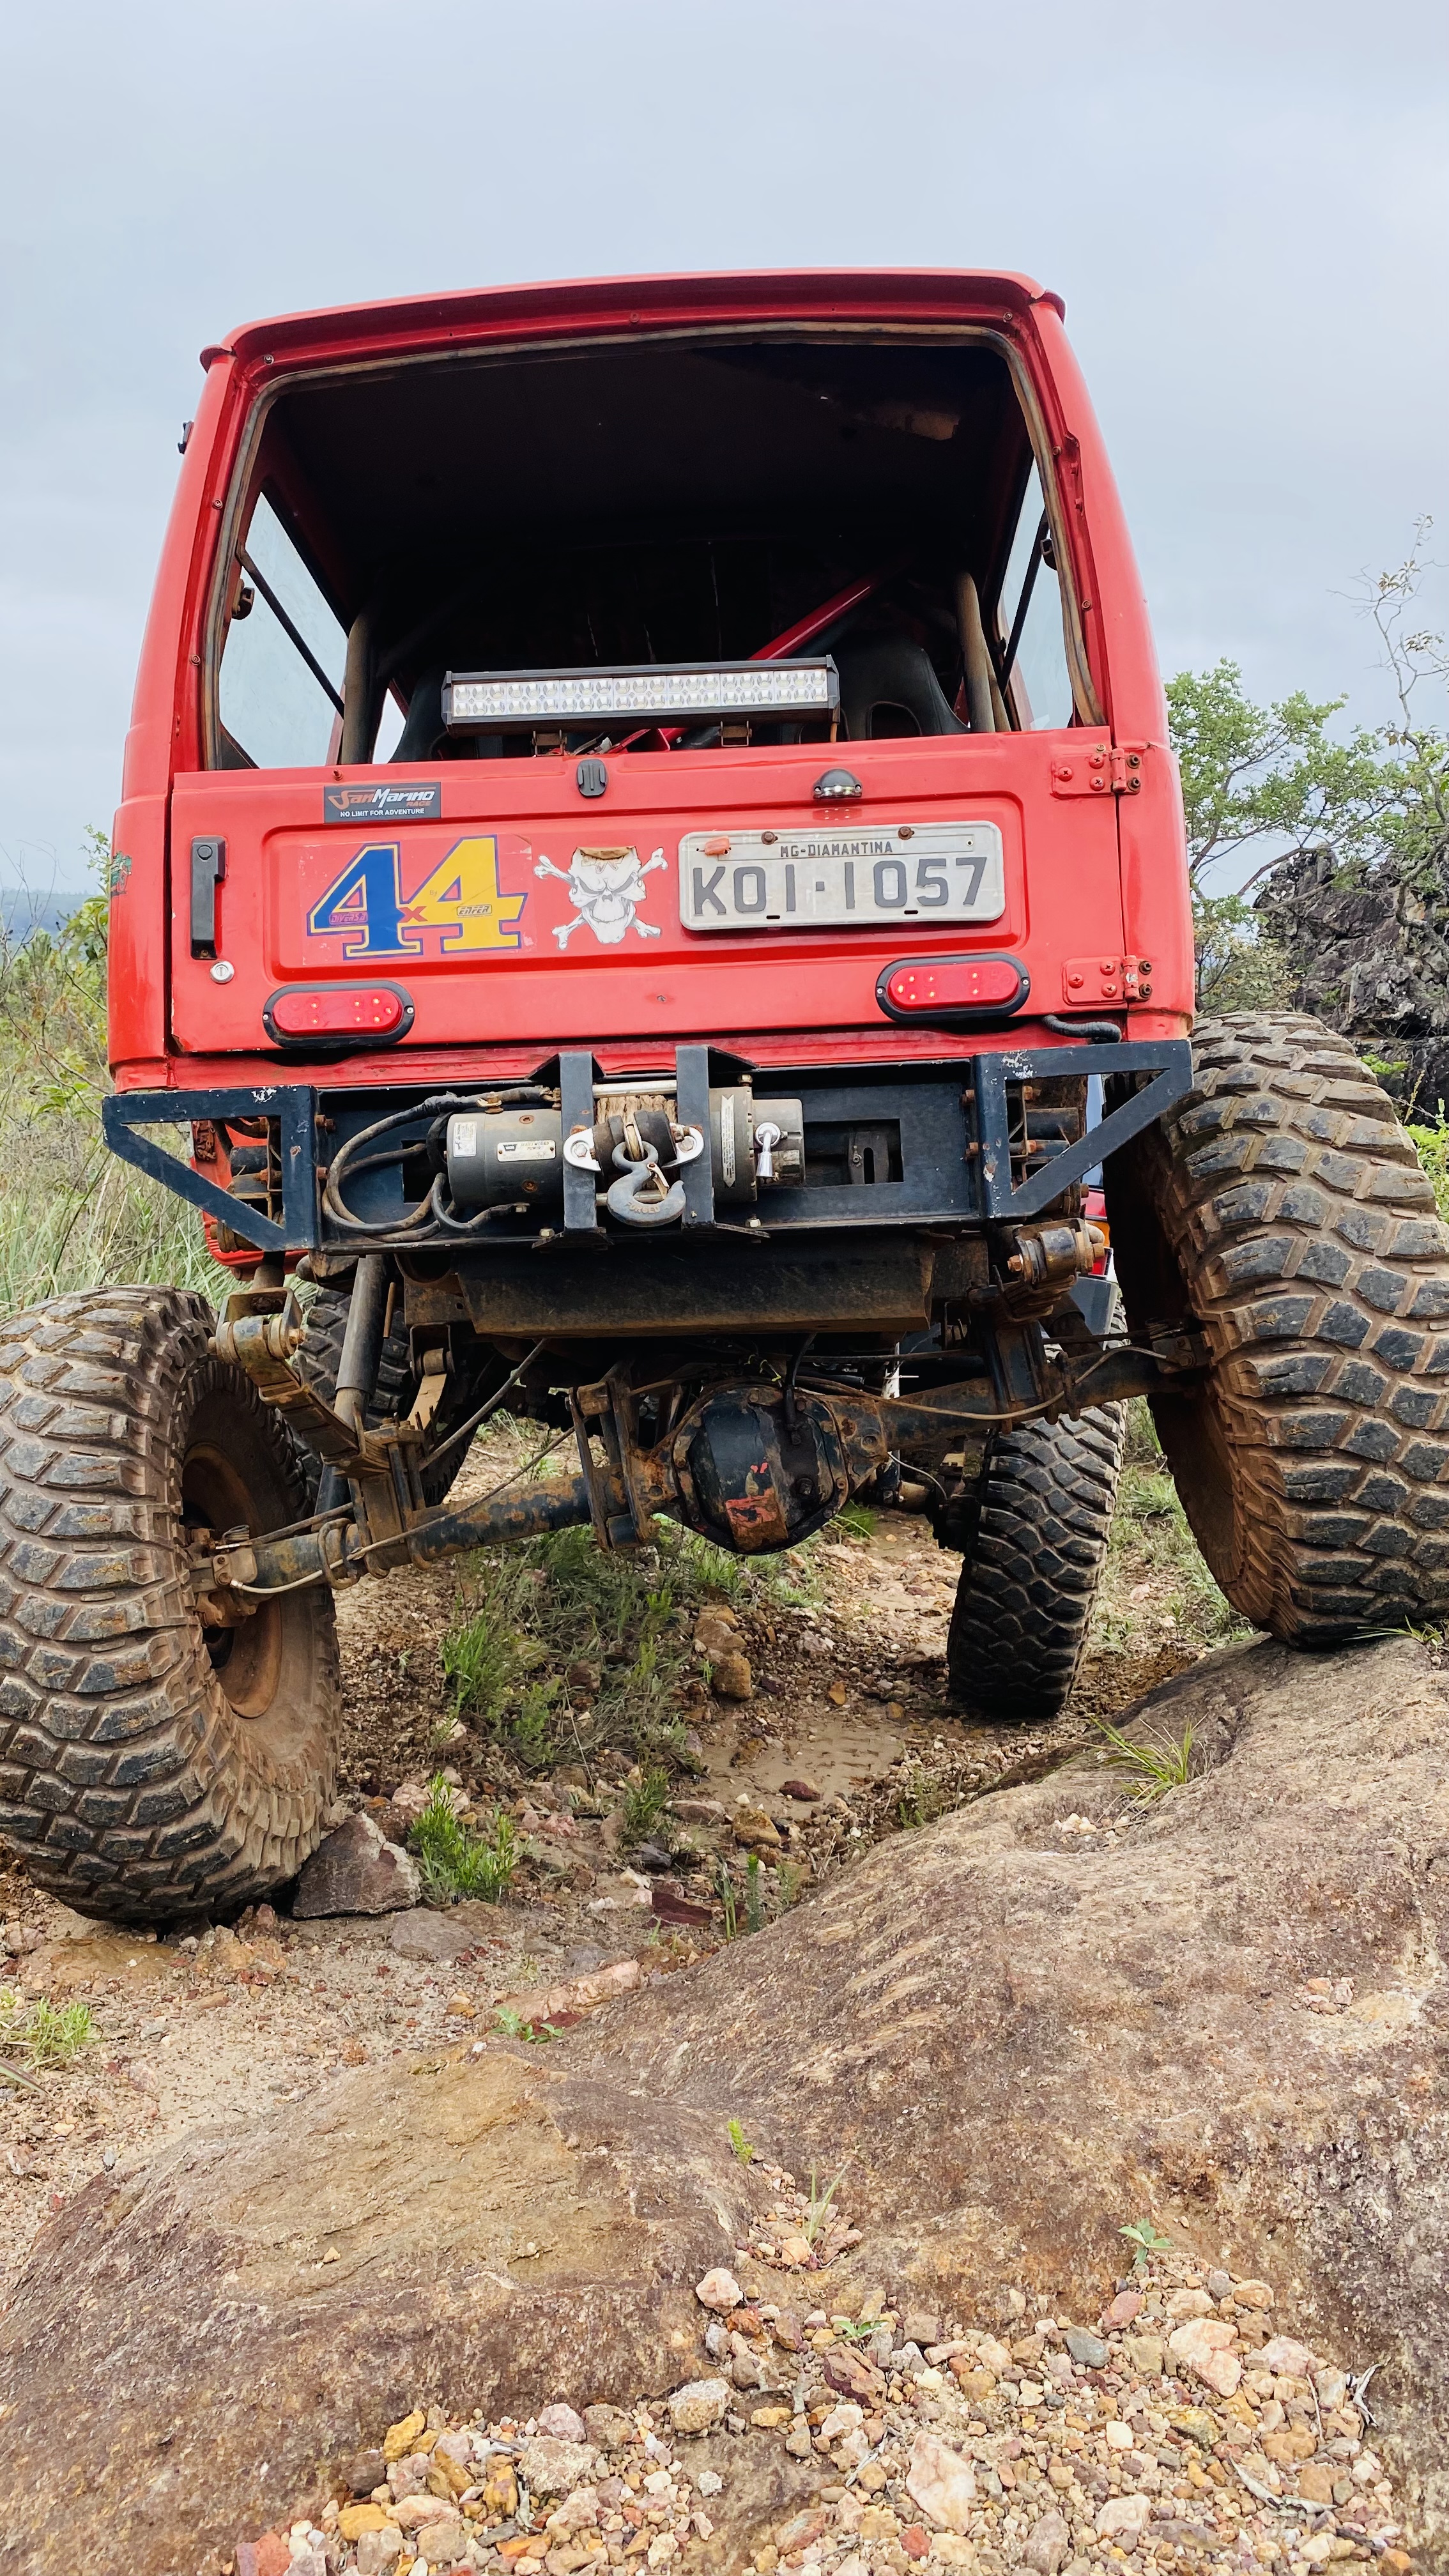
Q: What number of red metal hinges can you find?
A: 2